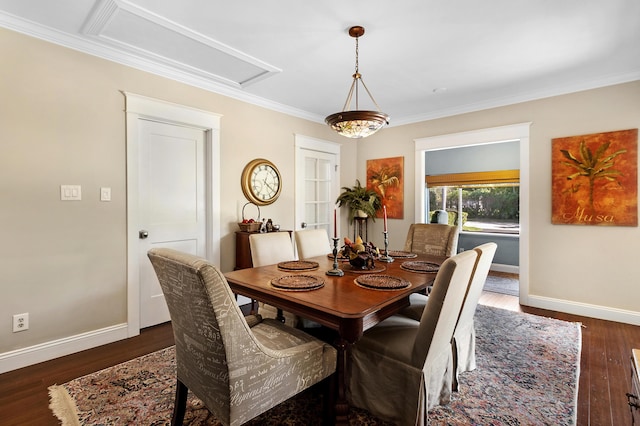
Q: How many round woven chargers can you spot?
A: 6